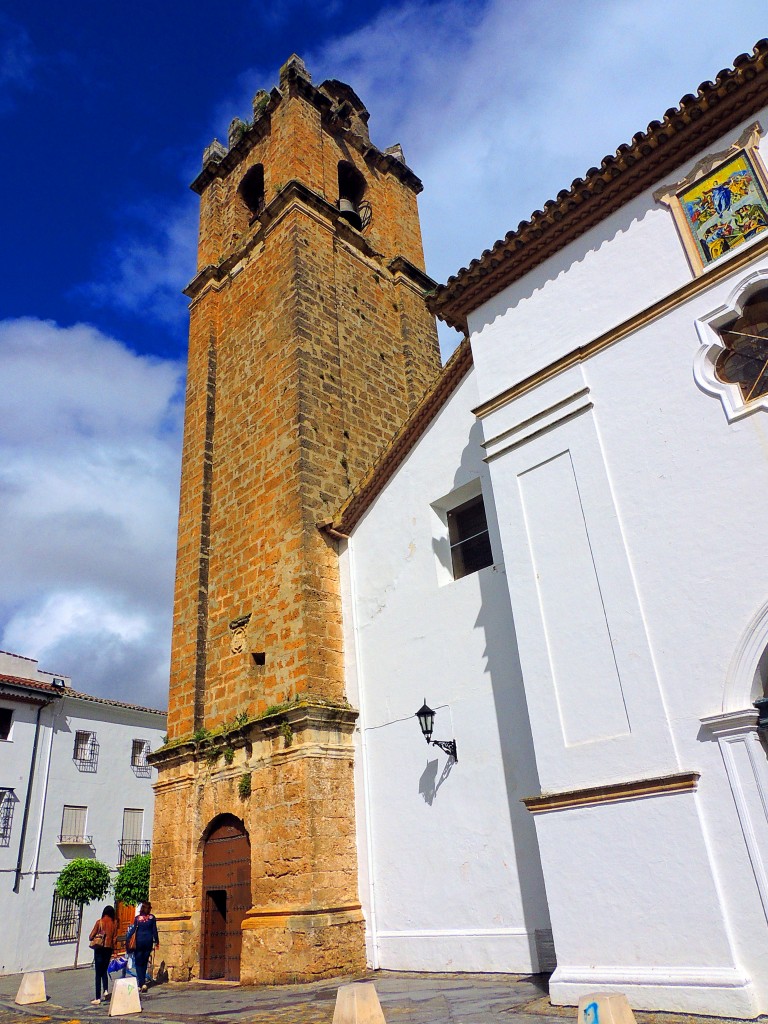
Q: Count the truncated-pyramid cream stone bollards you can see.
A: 4